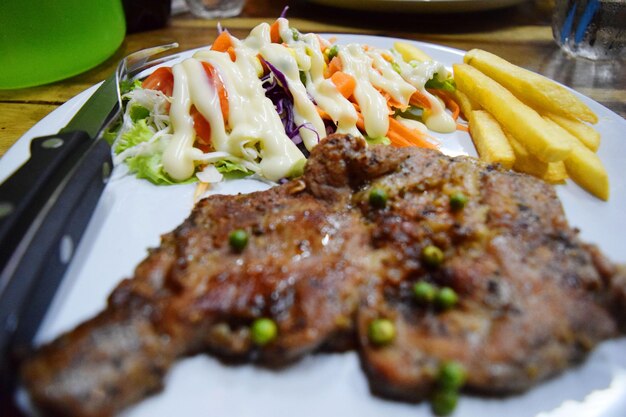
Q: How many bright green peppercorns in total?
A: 10